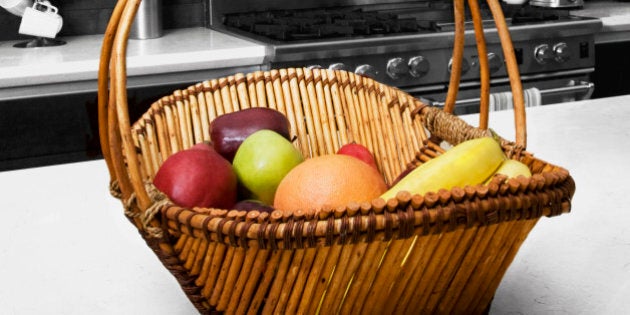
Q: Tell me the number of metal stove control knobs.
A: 9